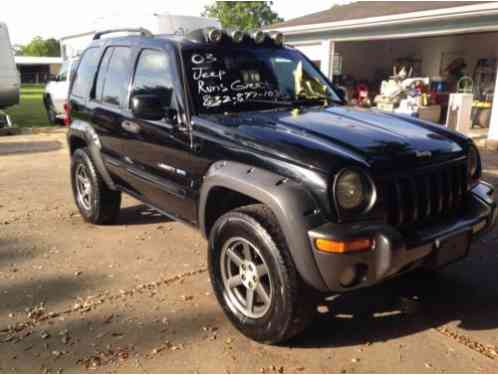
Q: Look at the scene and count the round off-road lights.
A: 4